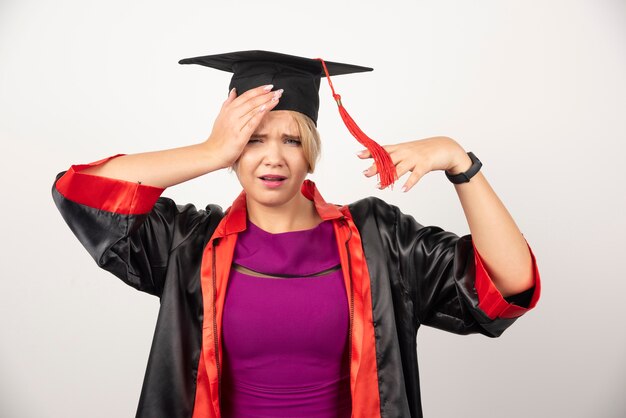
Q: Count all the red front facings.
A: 2